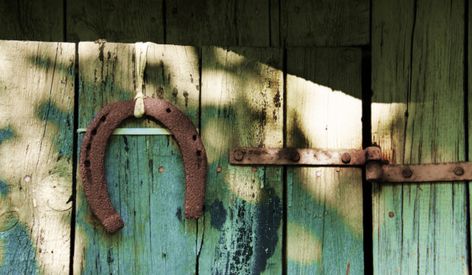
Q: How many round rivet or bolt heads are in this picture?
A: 5